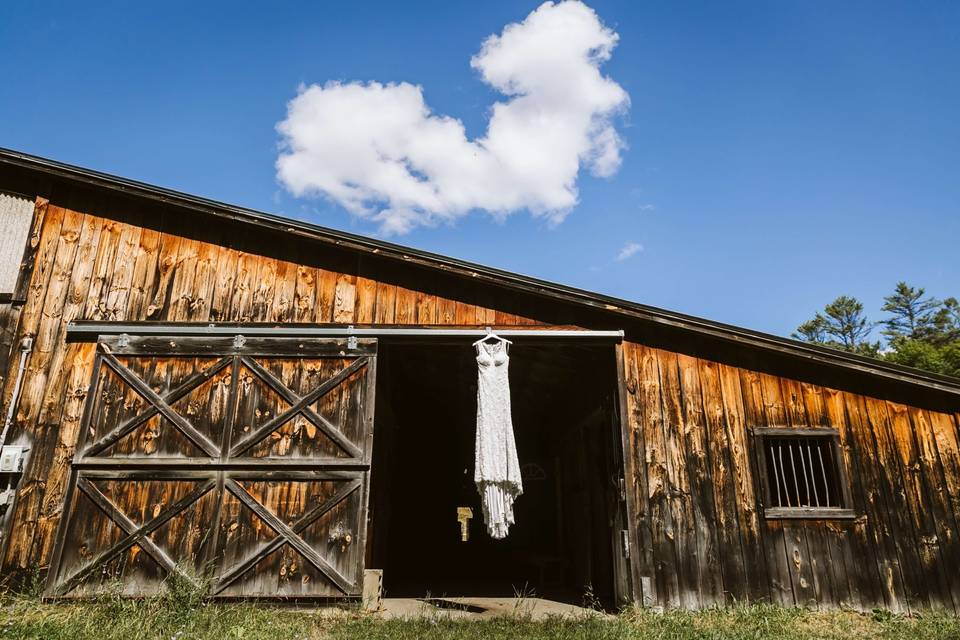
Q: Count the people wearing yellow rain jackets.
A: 0